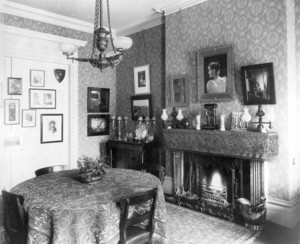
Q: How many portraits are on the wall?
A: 13